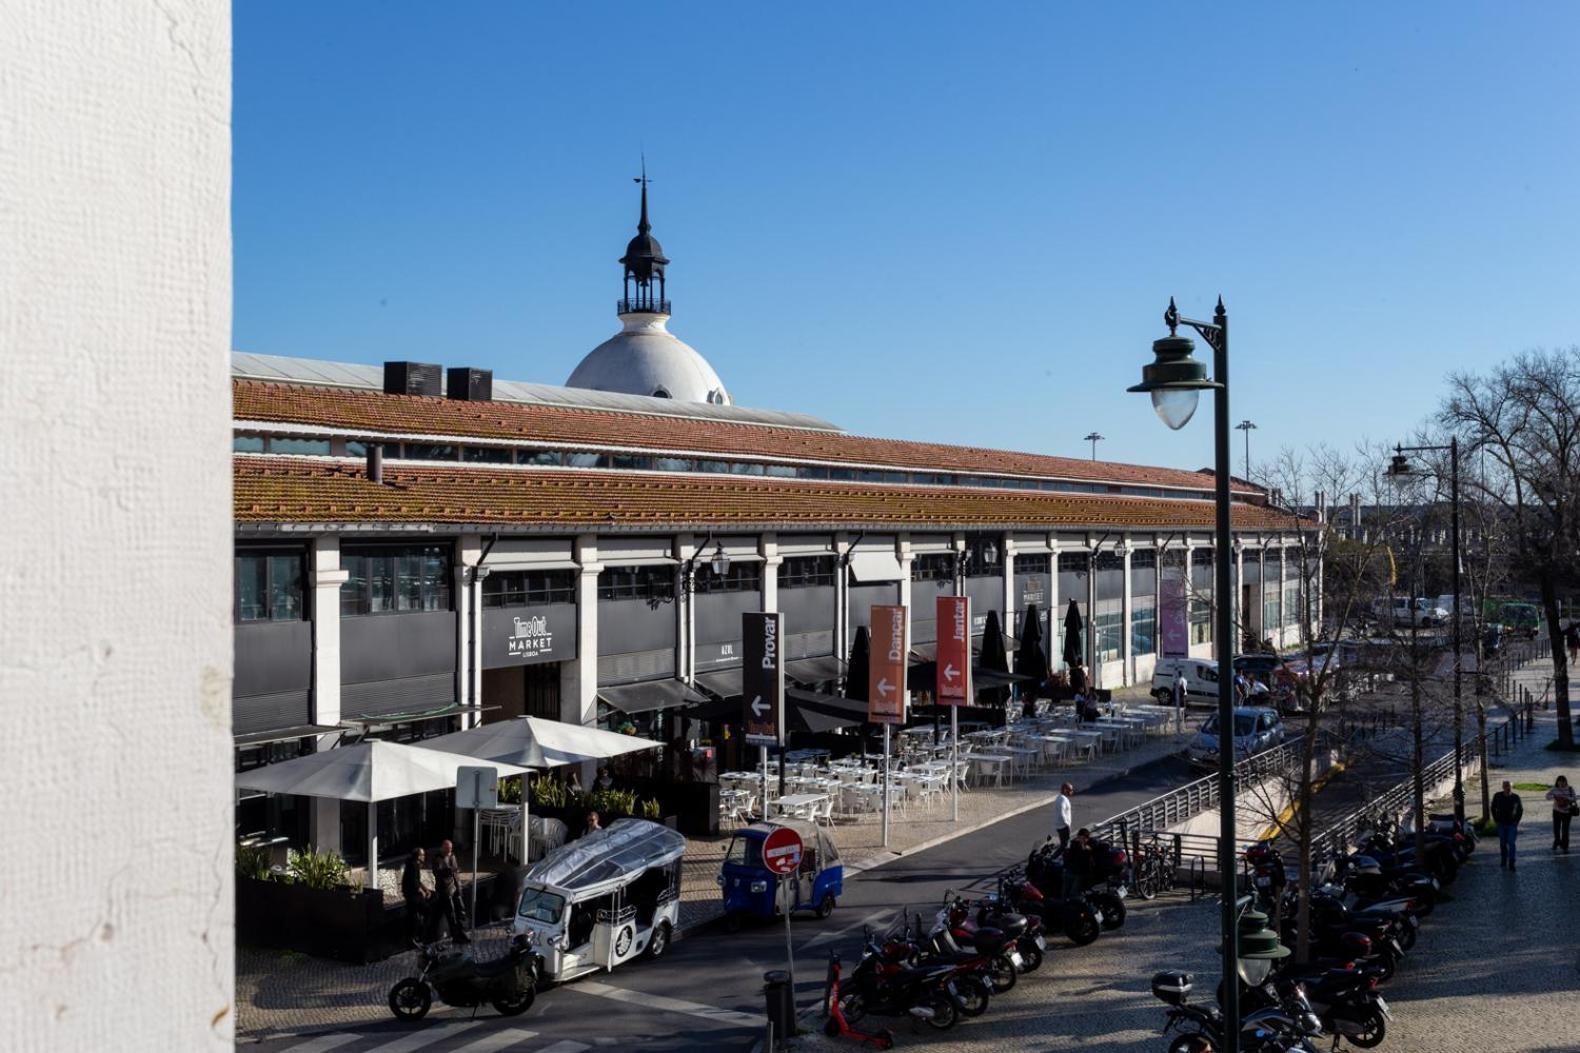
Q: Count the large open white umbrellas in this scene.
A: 2